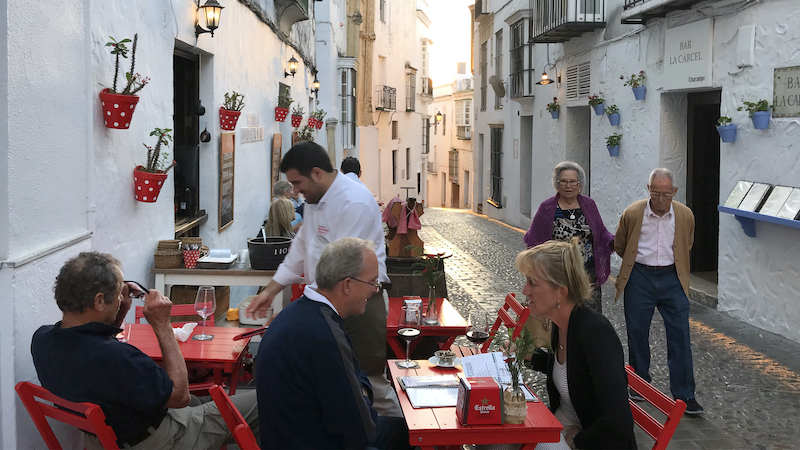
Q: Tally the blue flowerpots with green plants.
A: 7